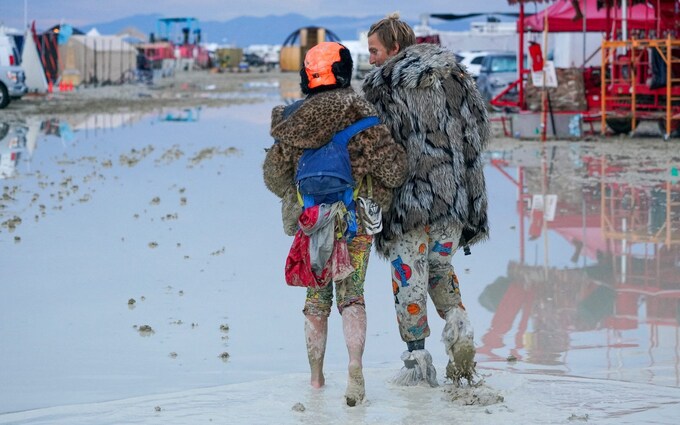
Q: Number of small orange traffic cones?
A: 4